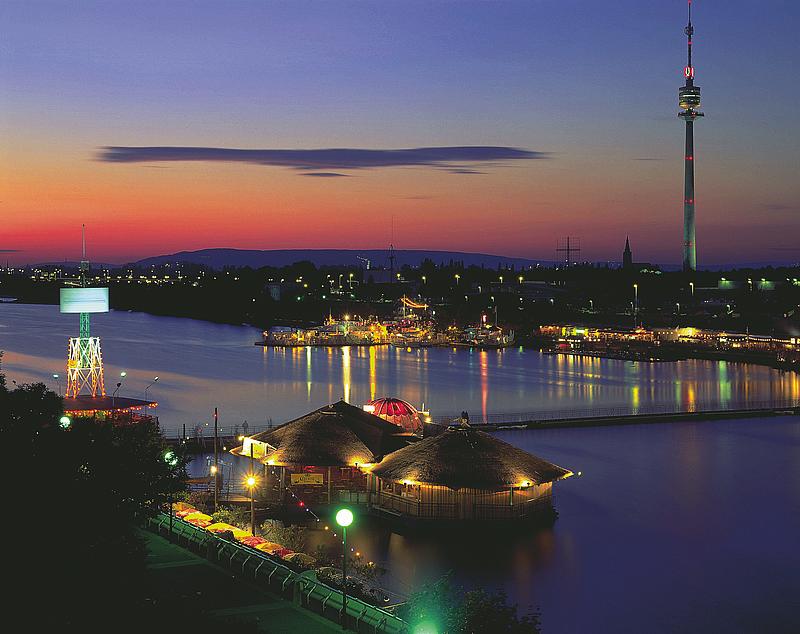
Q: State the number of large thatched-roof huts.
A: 2